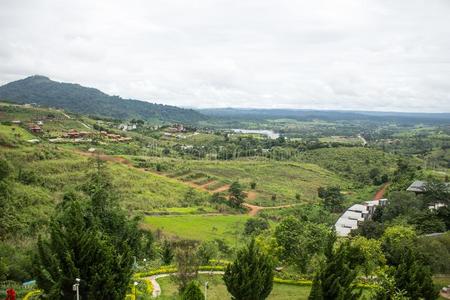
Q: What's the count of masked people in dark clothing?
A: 0